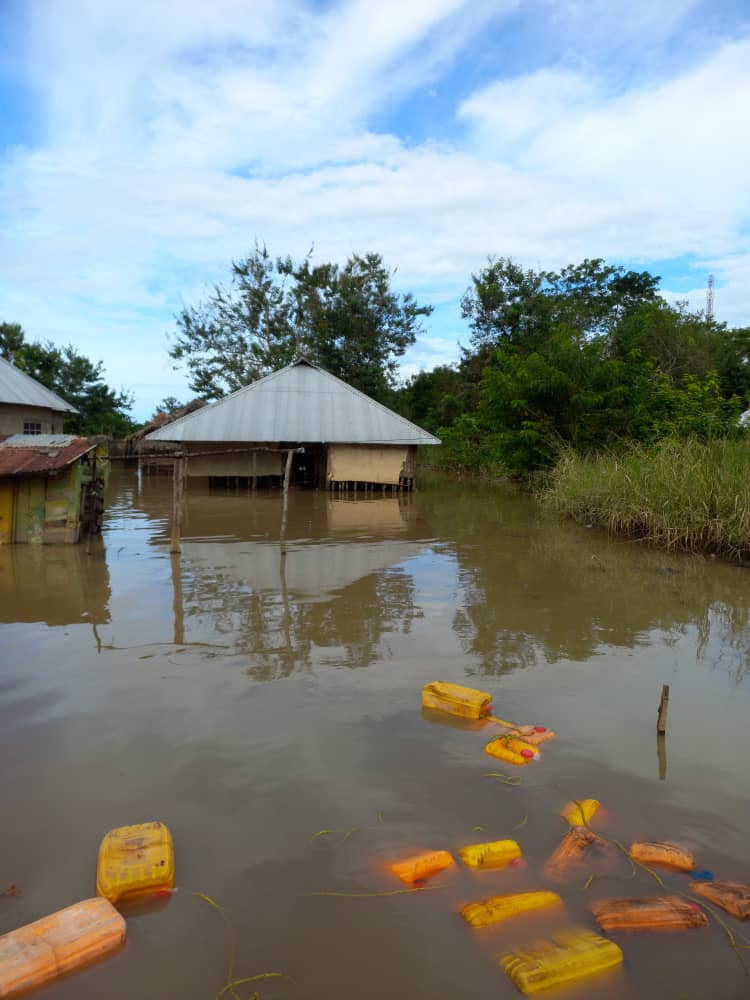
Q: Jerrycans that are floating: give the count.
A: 14